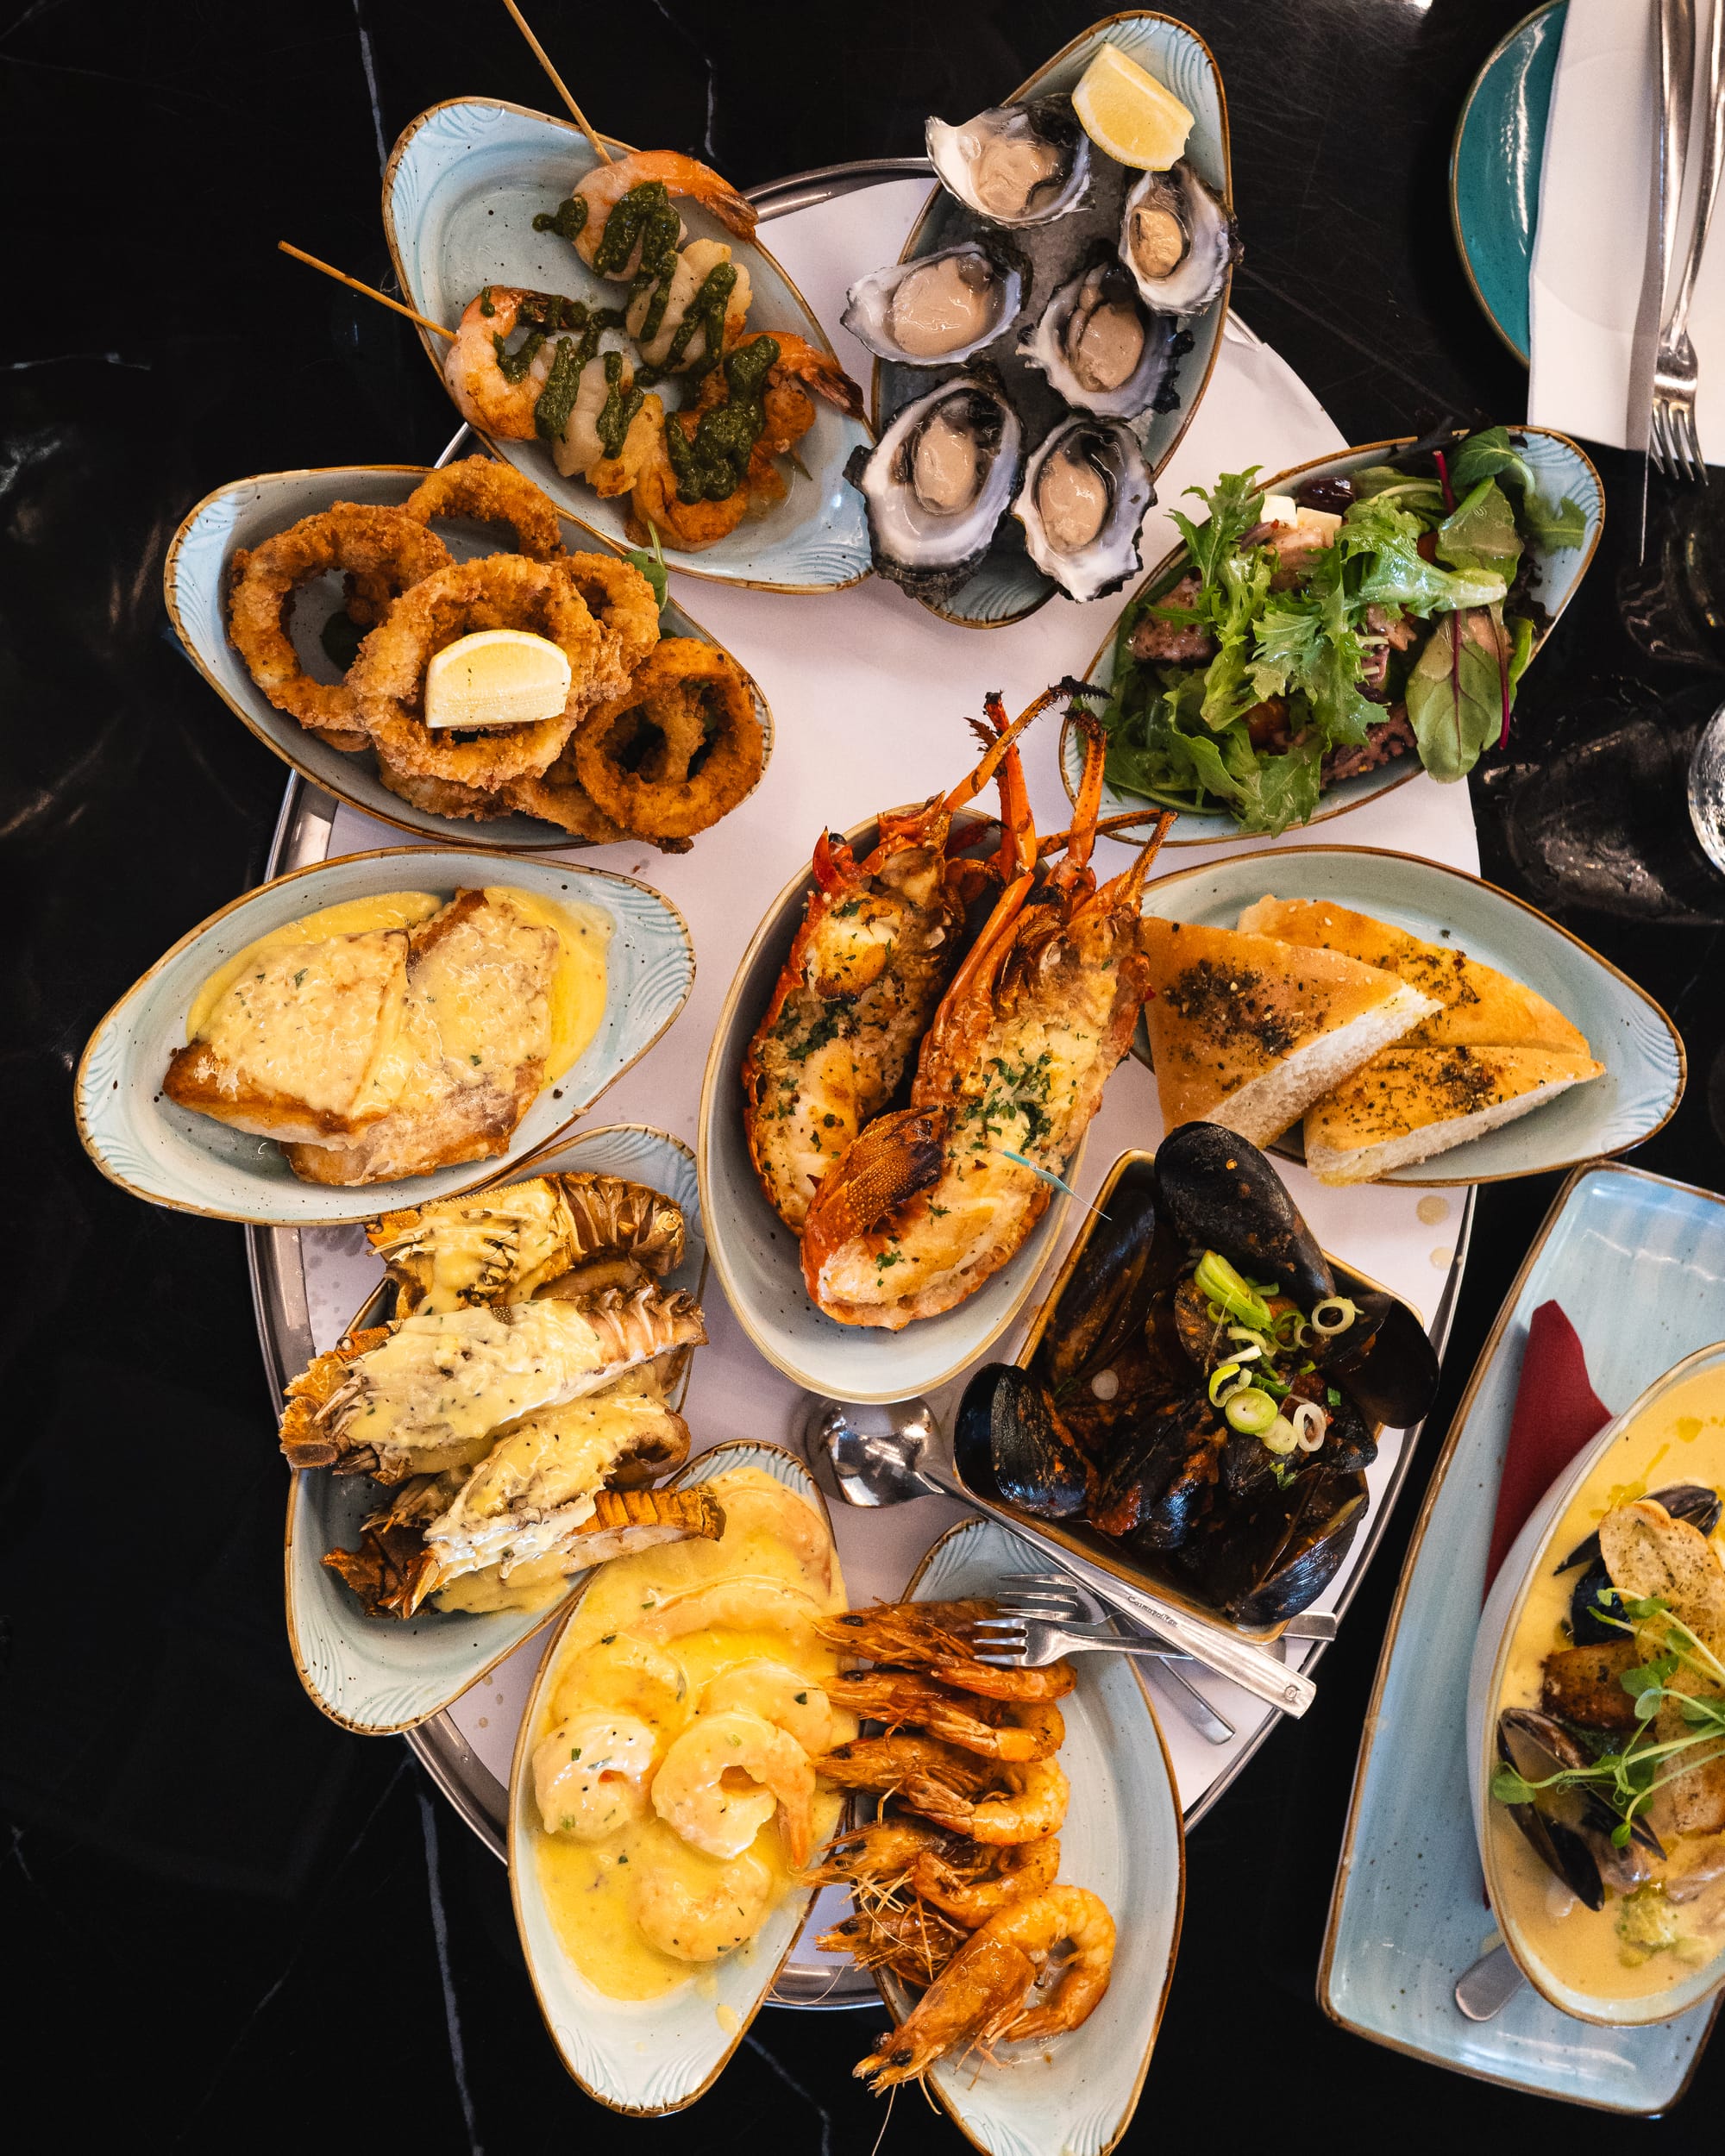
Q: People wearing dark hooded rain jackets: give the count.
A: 0